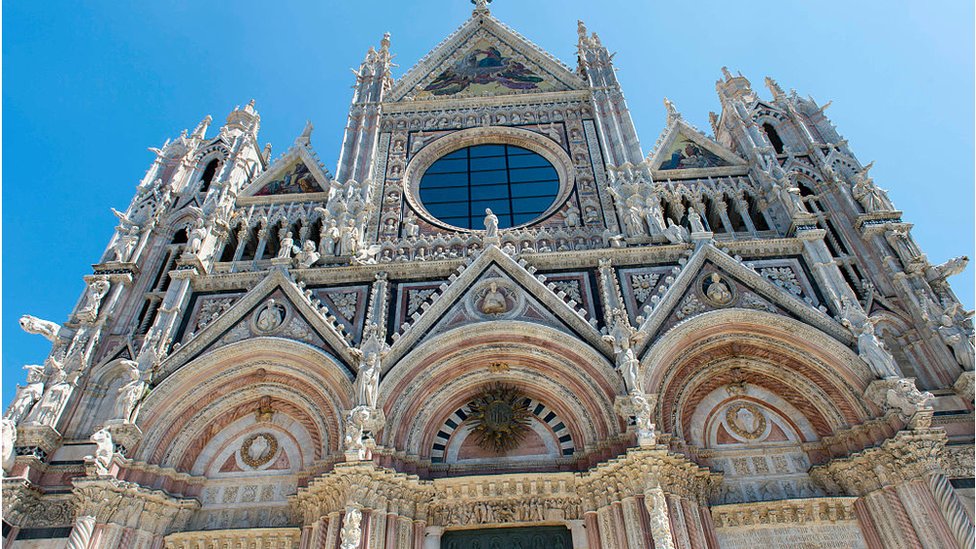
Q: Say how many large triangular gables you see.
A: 6